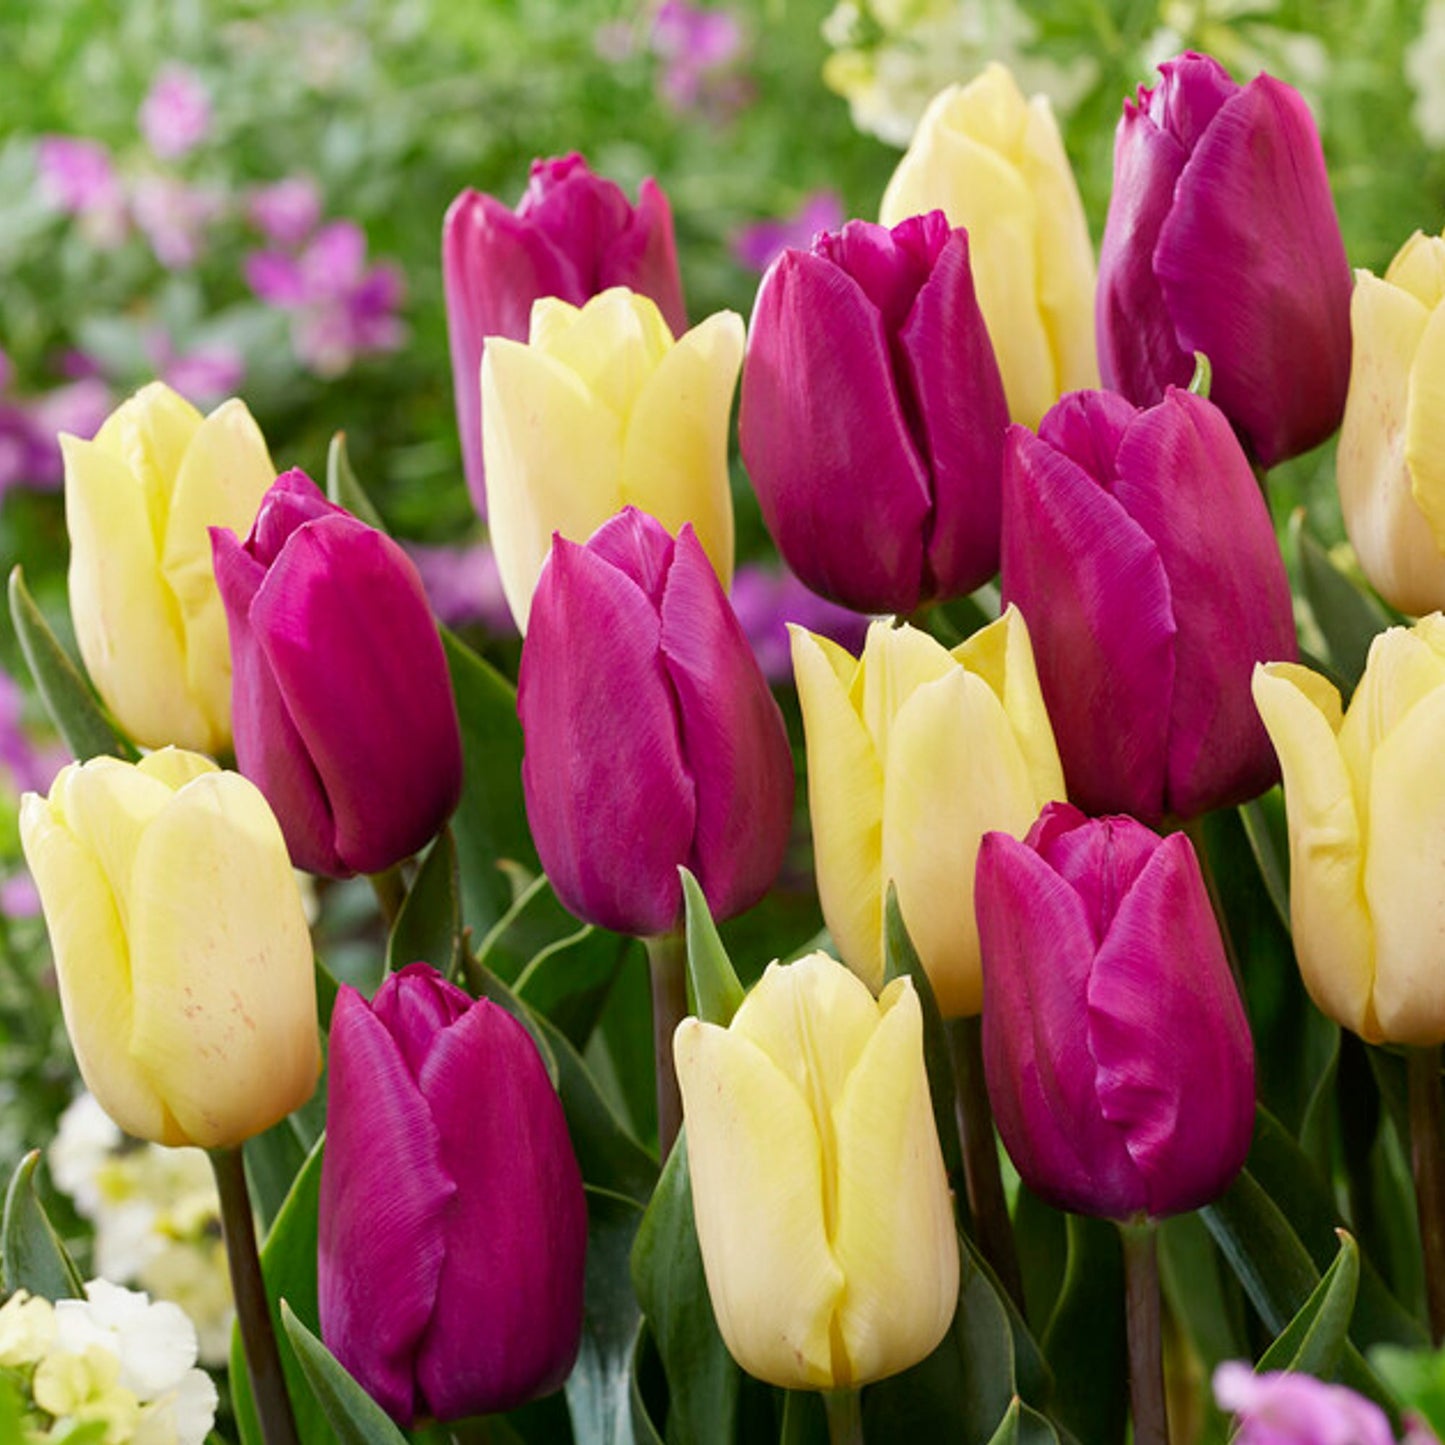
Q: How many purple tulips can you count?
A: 8